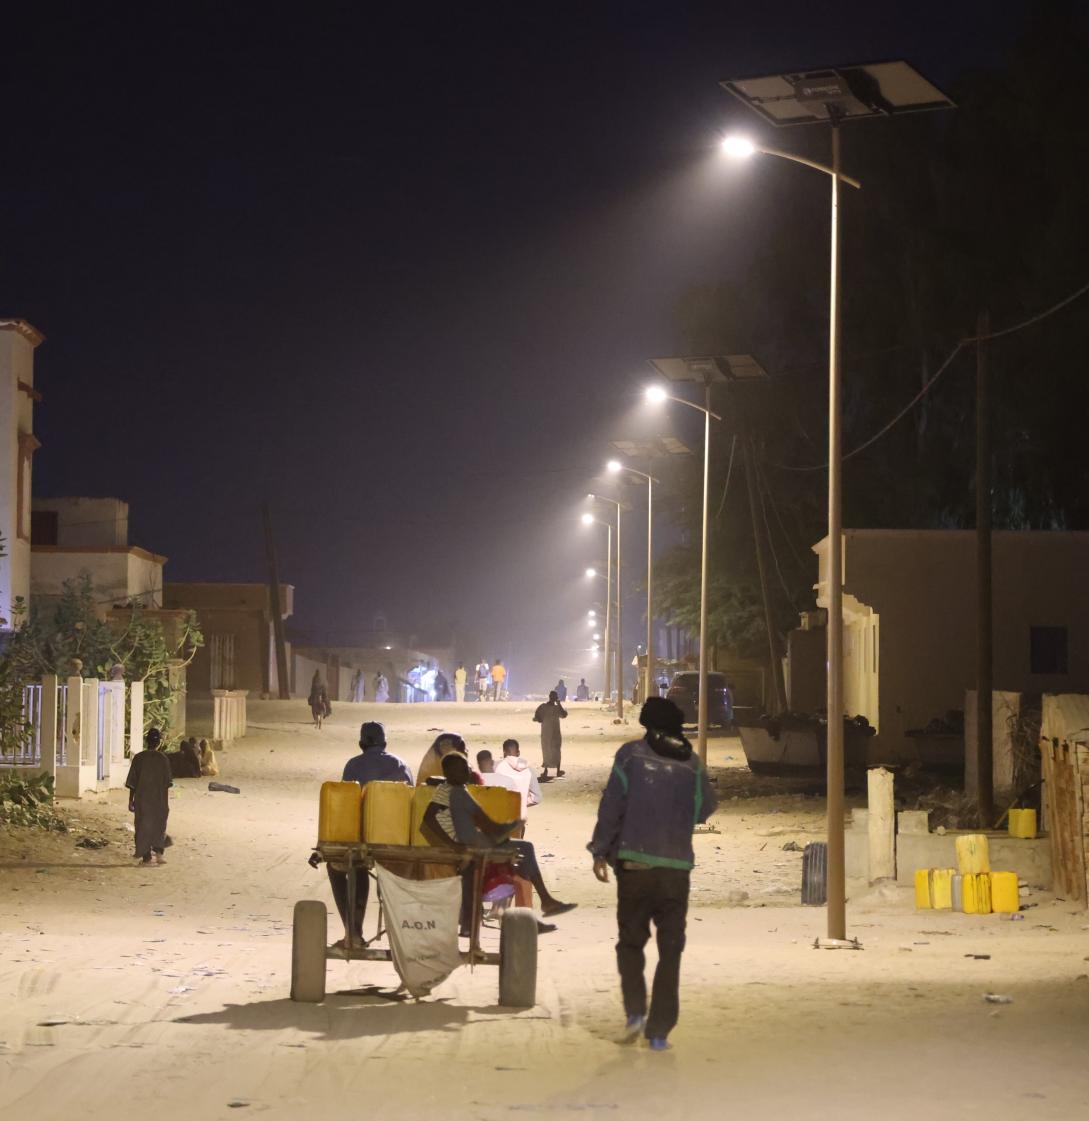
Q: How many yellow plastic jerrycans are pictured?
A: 10